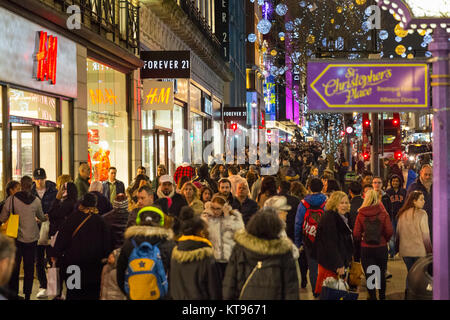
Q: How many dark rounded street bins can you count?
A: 1